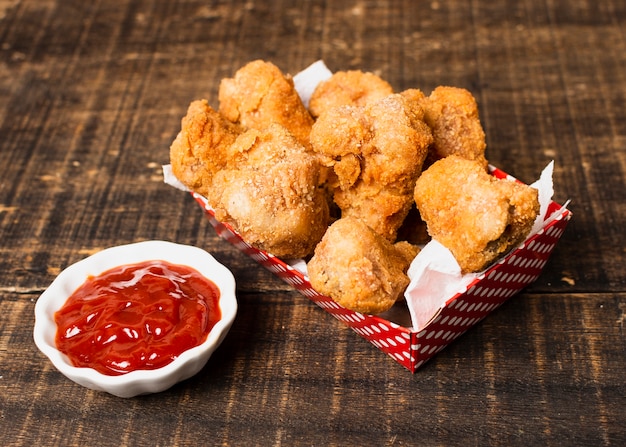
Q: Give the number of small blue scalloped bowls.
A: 0